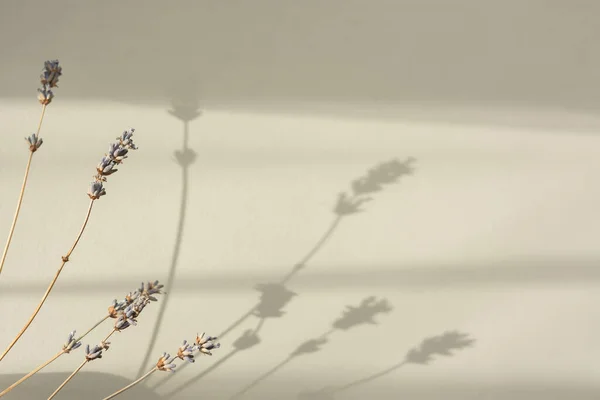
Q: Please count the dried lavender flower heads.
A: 5